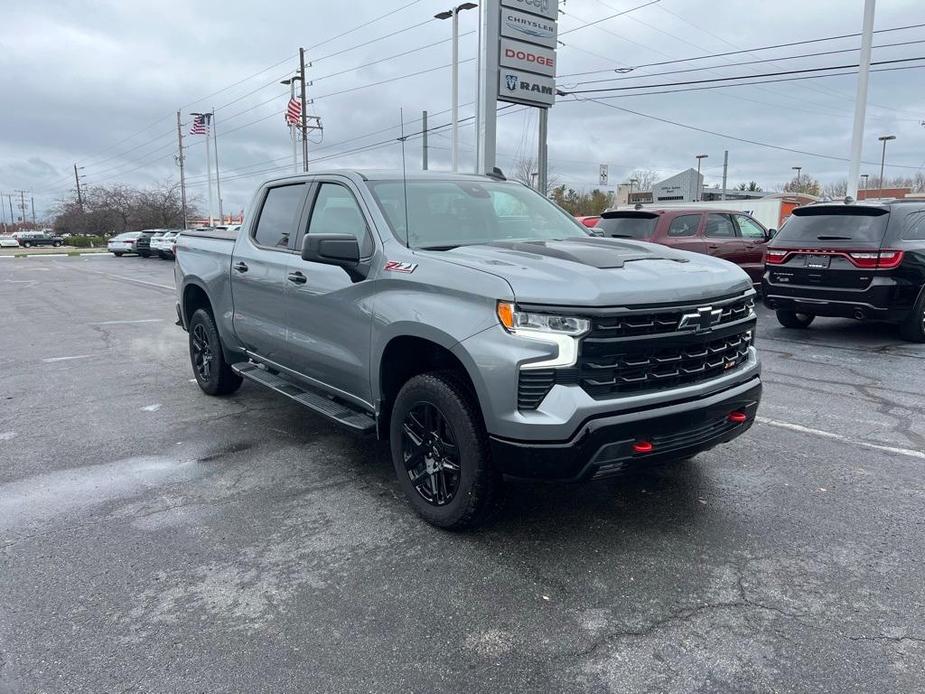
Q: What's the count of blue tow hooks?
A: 0